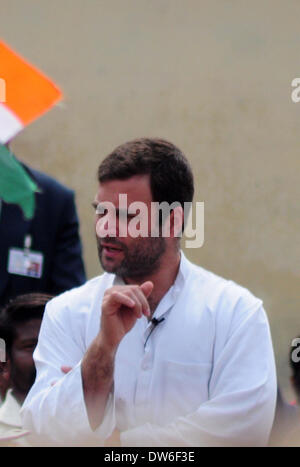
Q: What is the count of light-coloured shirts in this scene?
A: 2